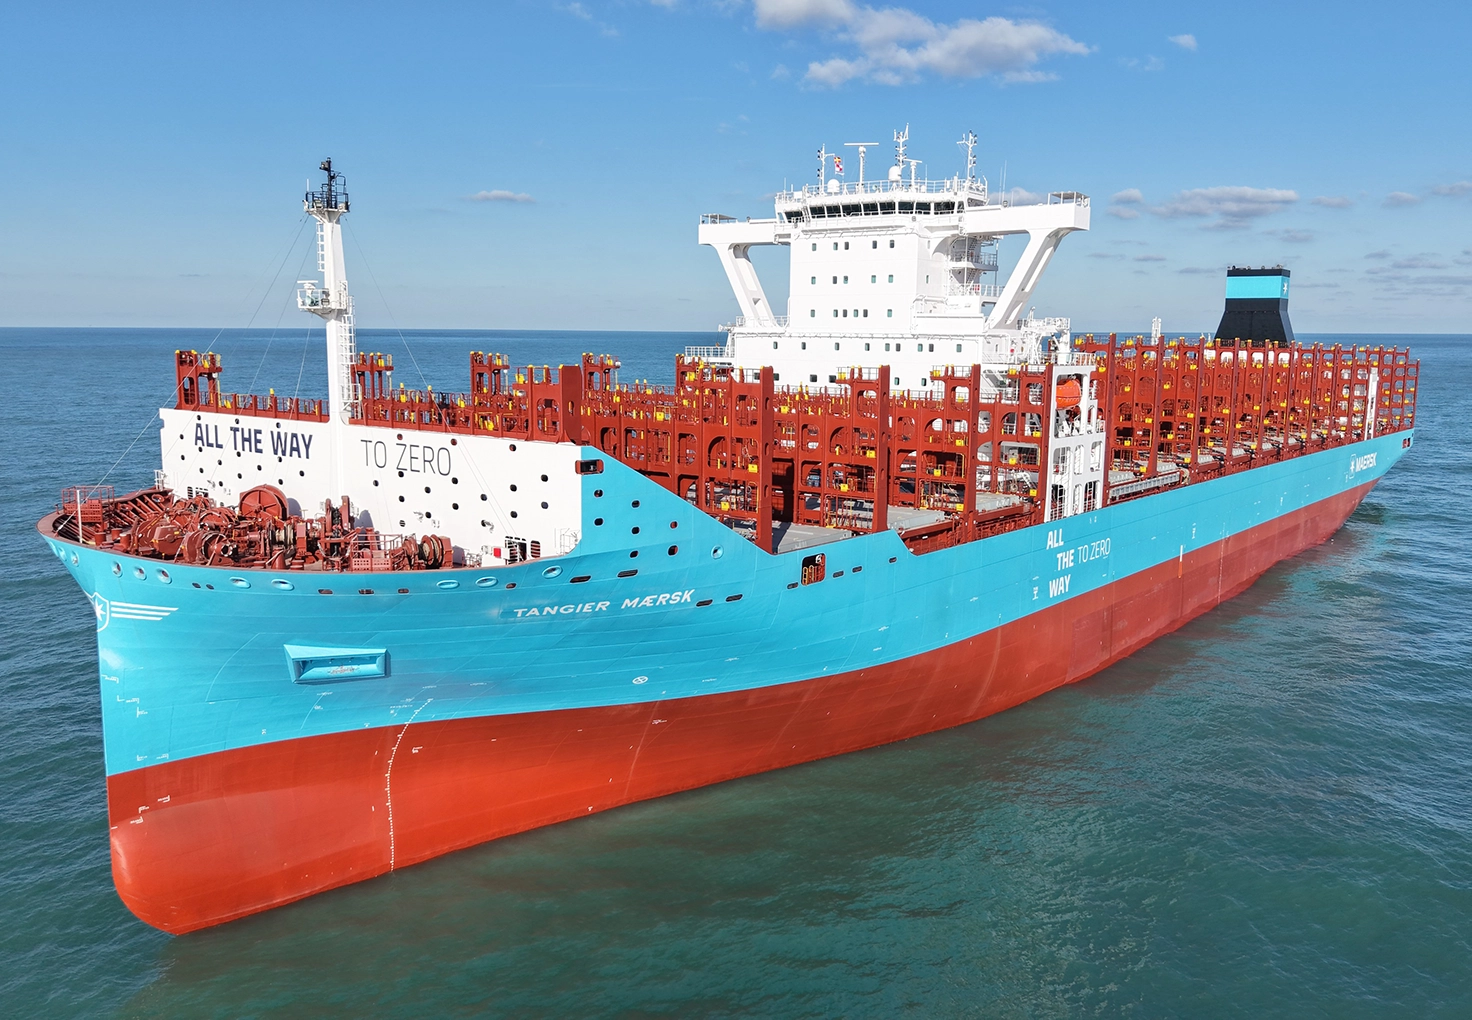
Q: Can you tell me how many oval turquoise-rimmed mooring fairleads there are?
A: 12